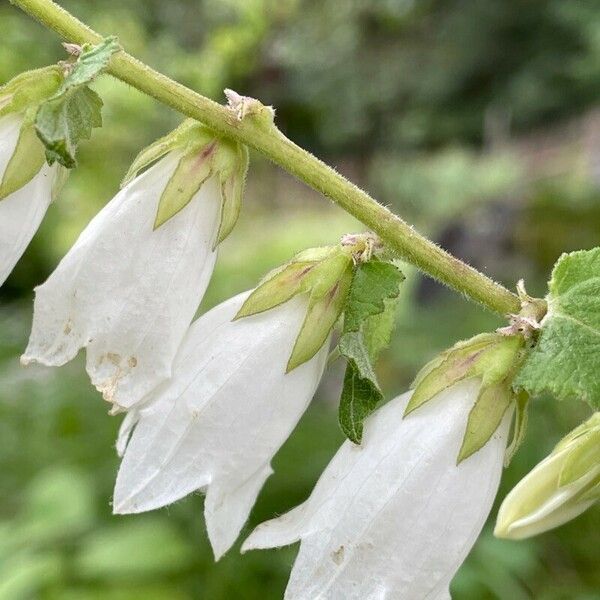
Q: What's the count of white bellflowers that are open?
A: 4